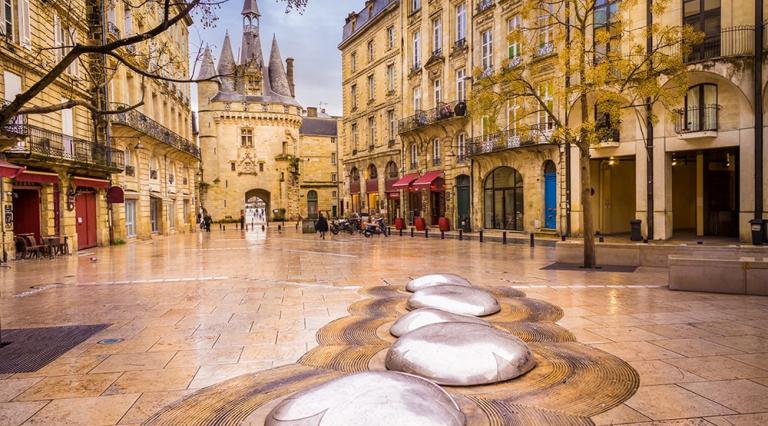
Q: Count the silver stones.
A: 5